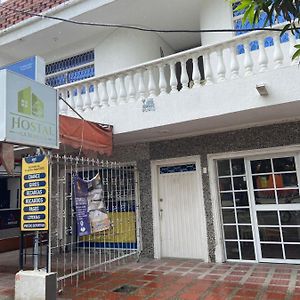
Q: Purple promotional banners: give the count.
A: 1